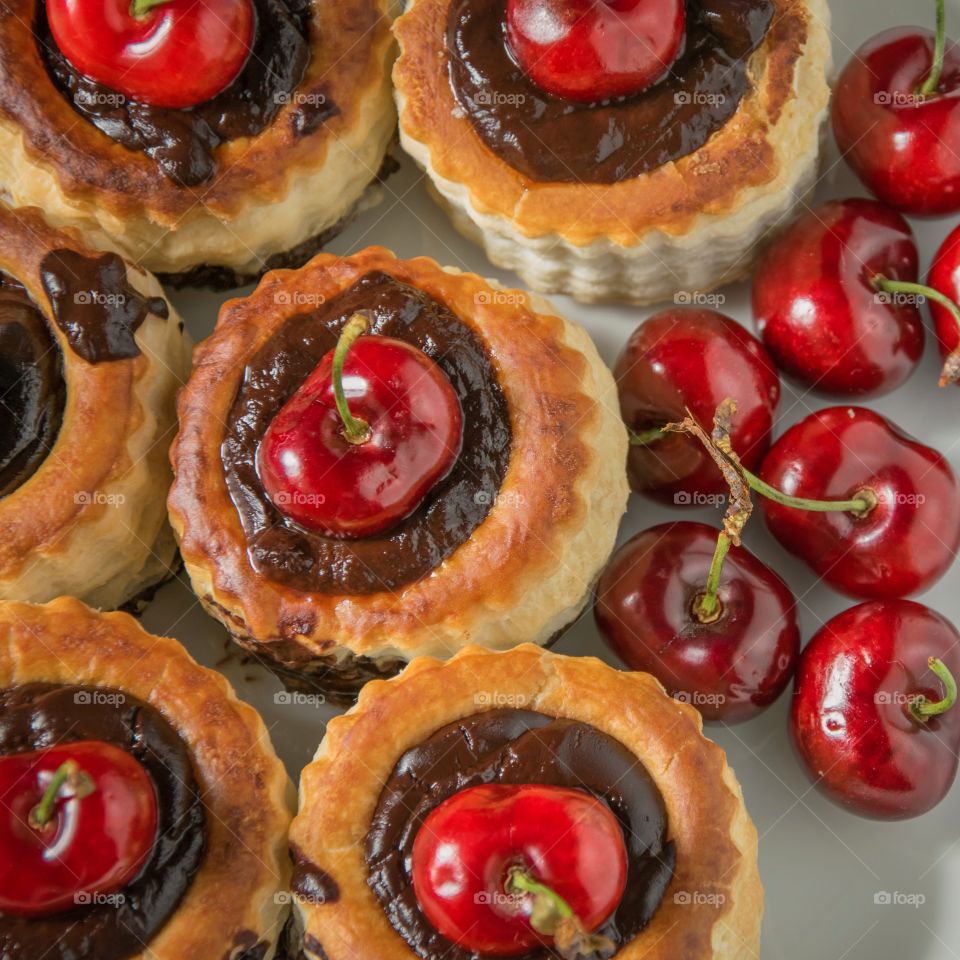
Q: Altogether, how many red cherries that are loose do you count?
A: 7